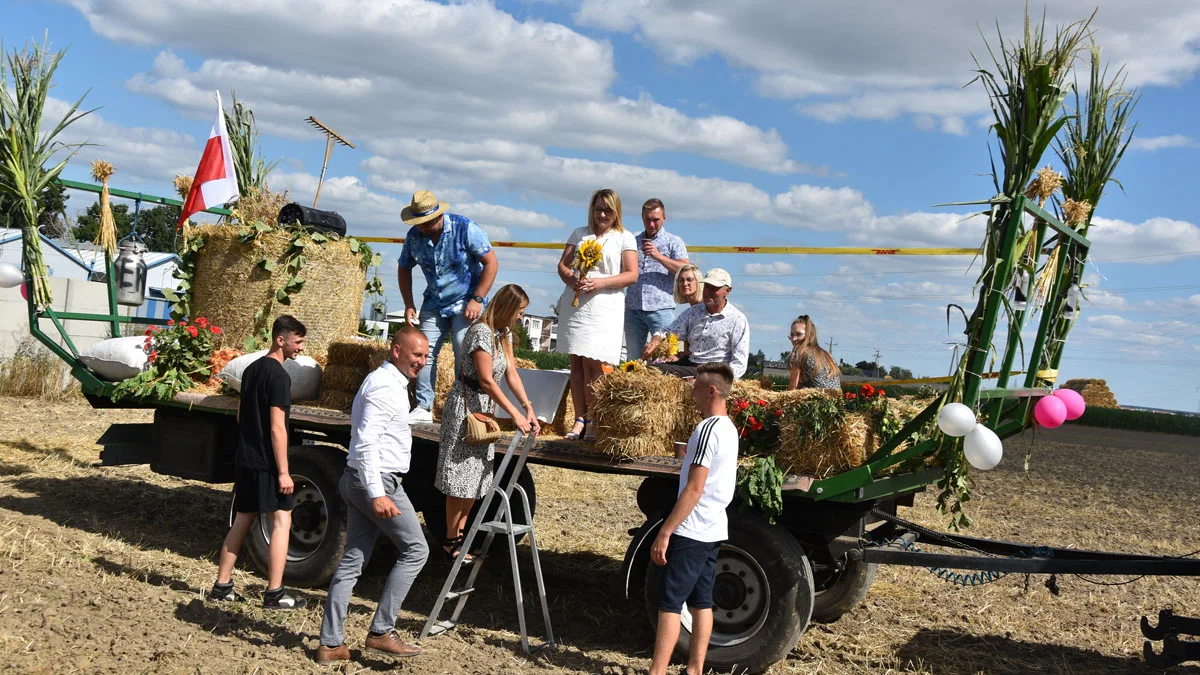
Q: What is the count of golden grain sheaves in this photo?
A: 4